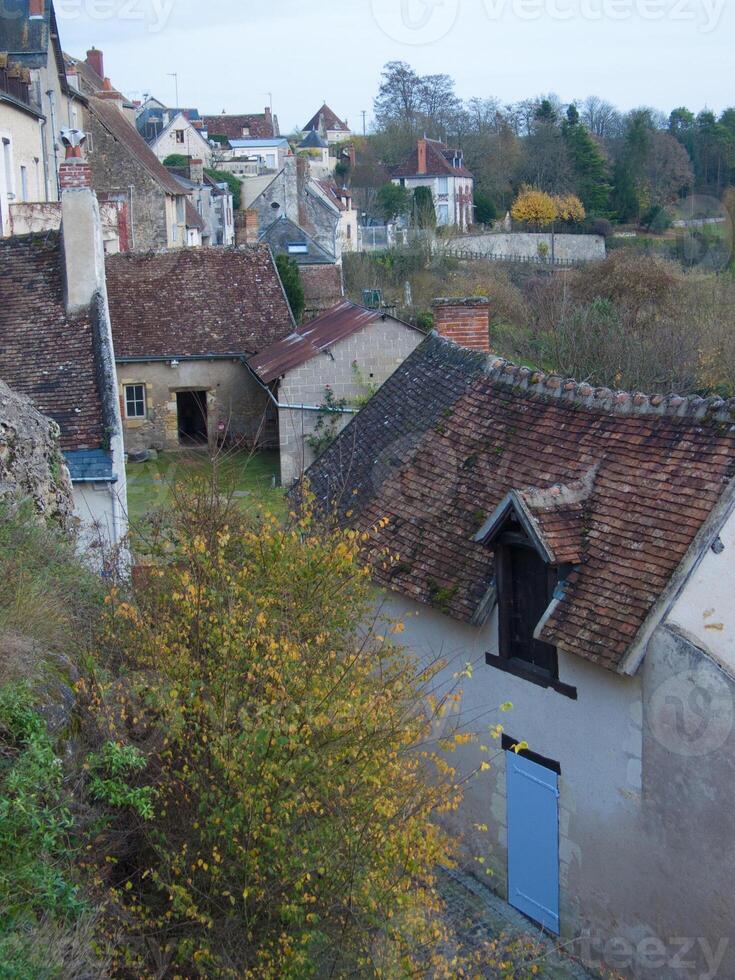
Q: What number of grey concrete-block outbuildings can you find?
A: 1